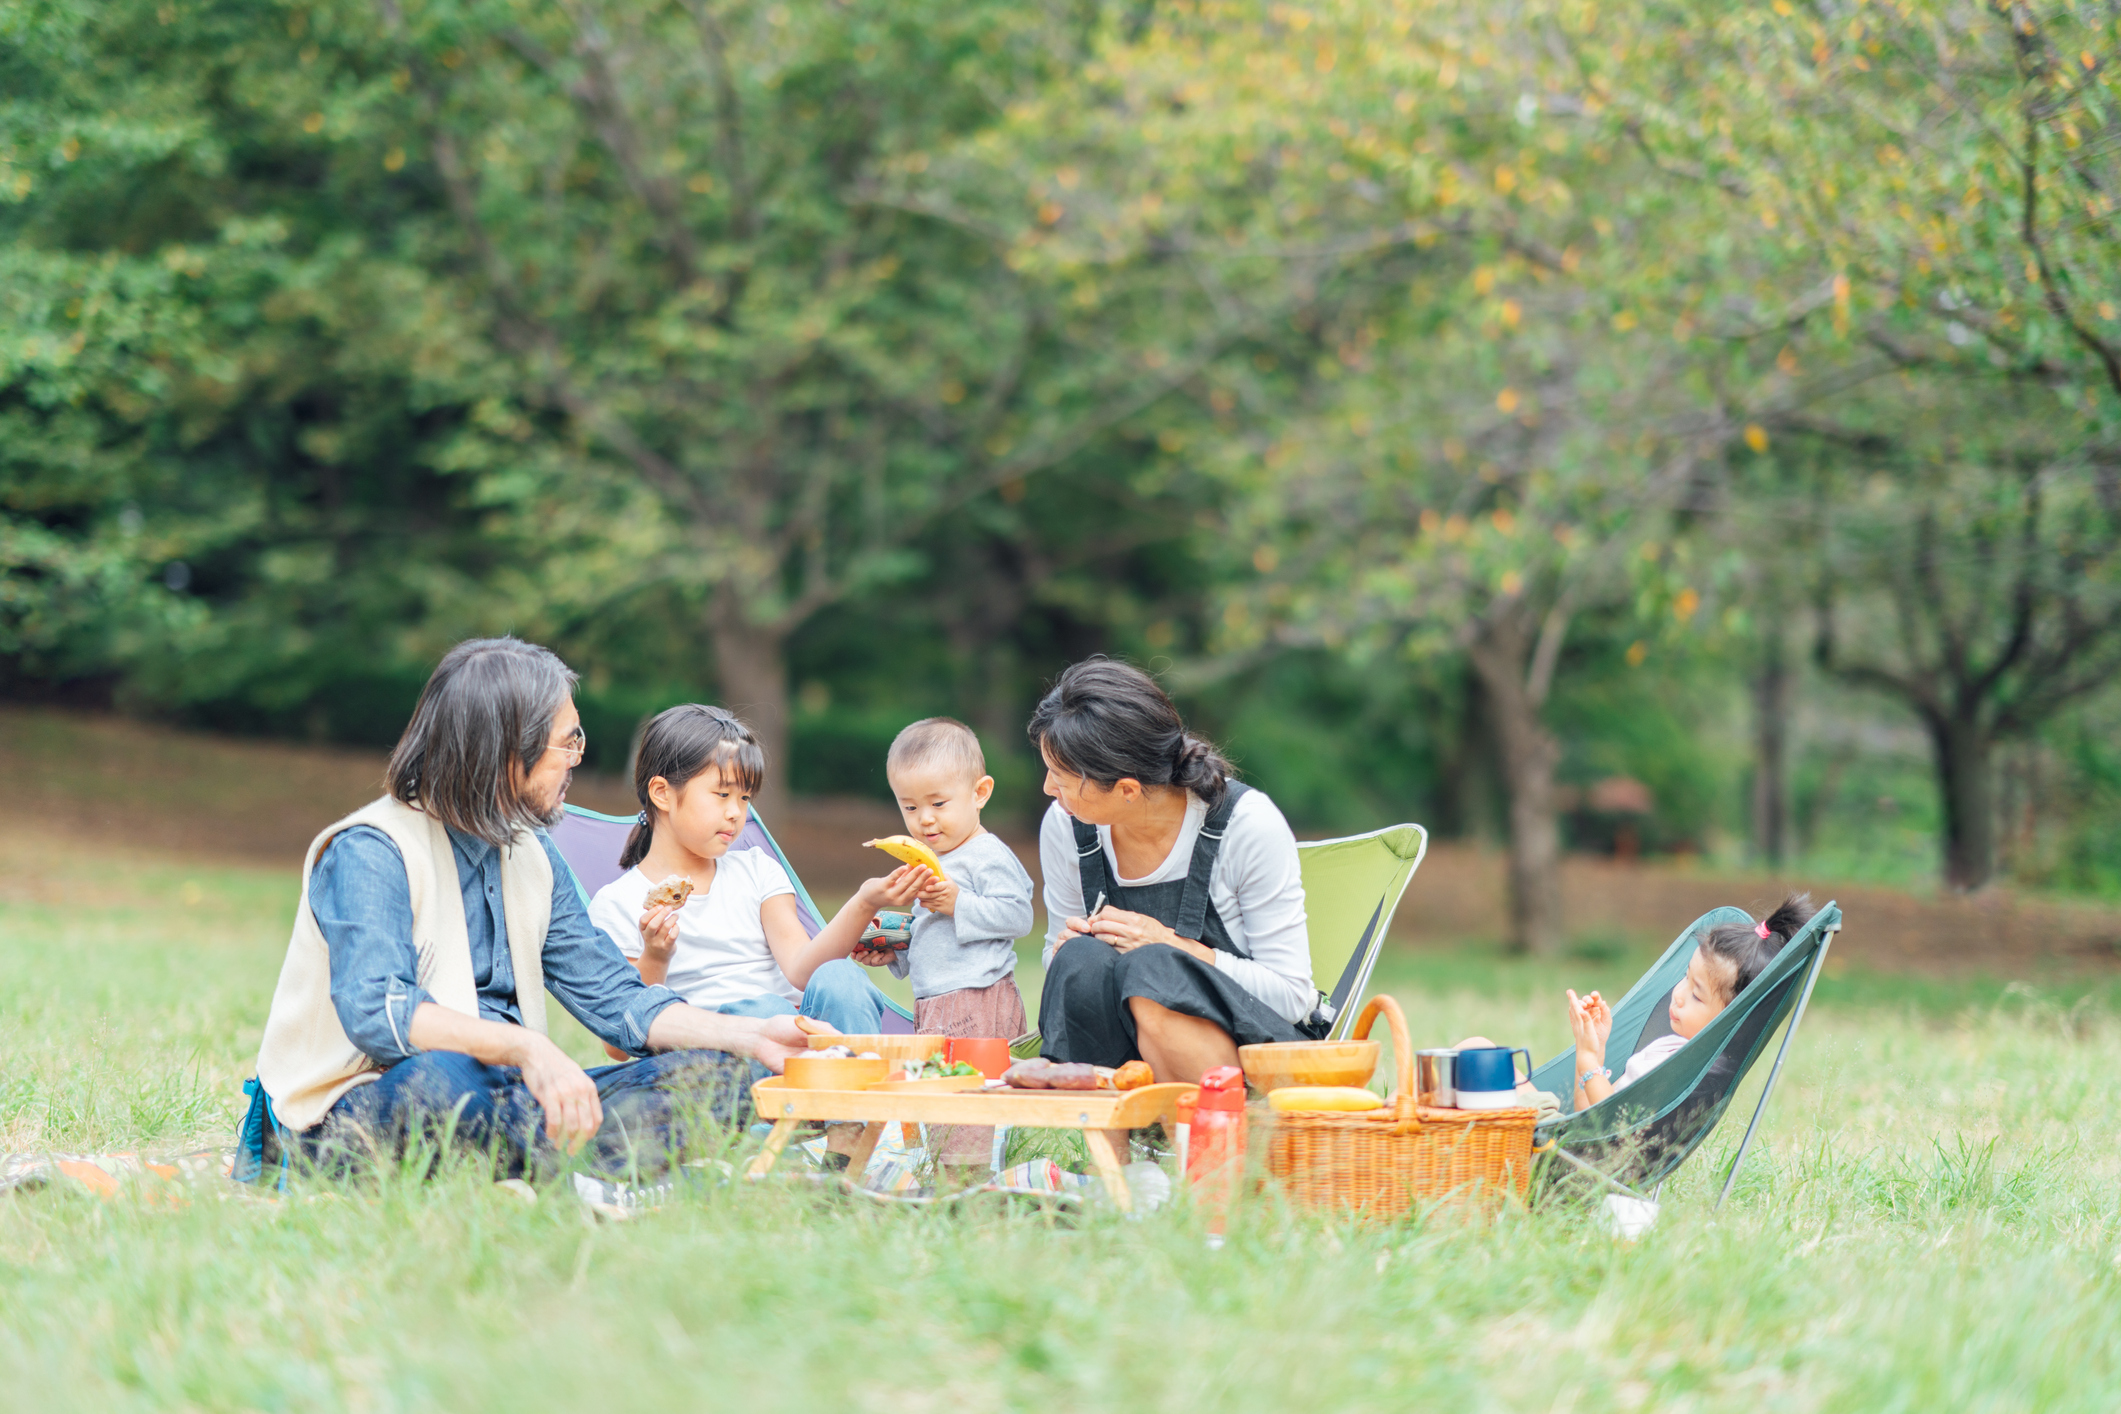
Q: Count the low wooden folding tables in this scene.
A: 1